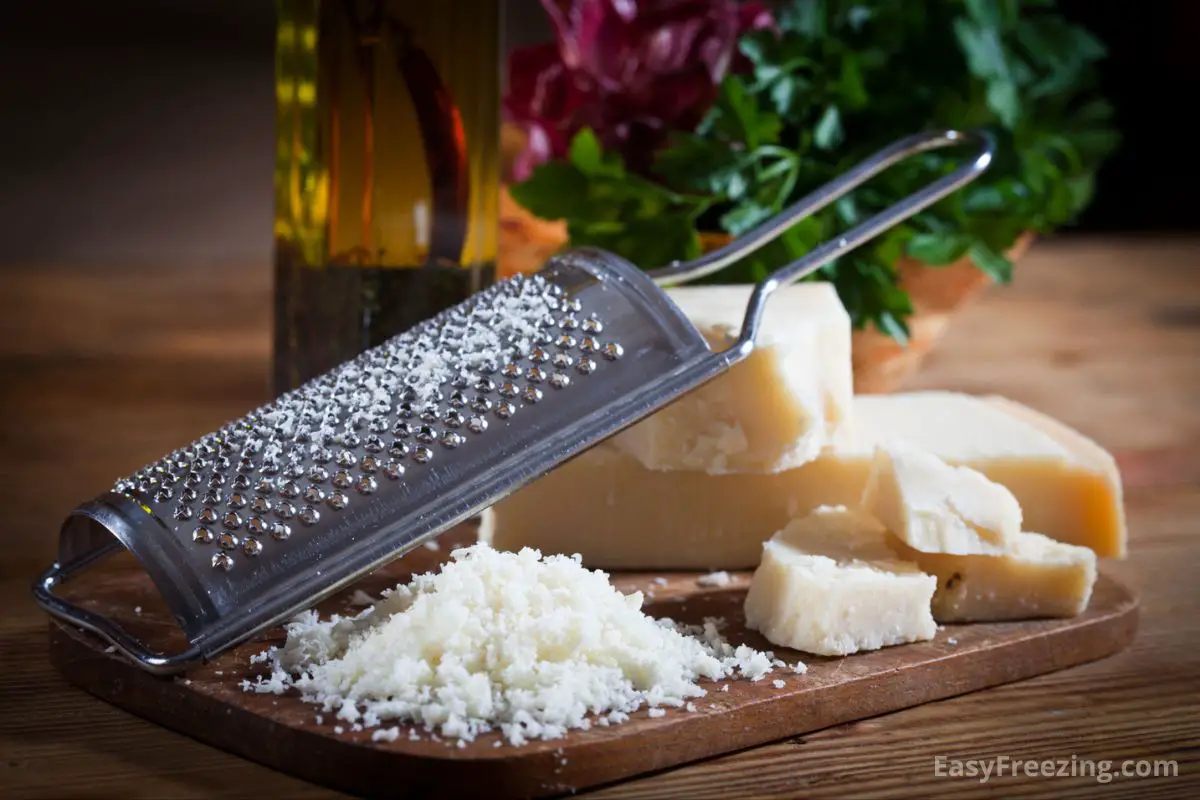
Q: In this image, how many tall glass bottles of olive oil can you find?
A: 1